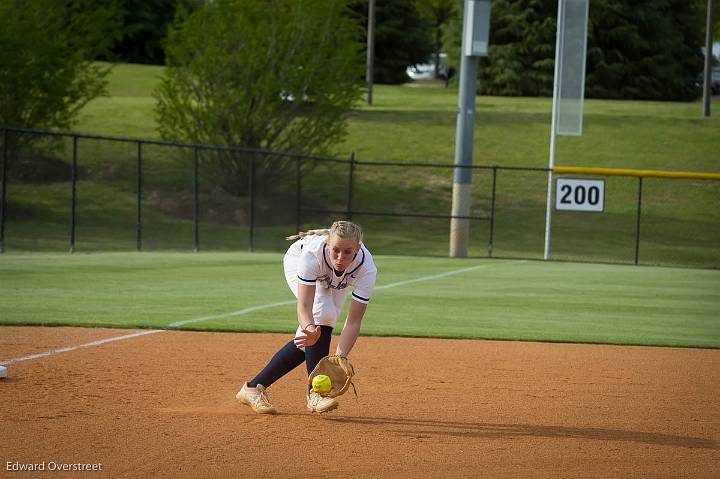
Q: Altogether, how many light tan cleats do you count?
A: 2